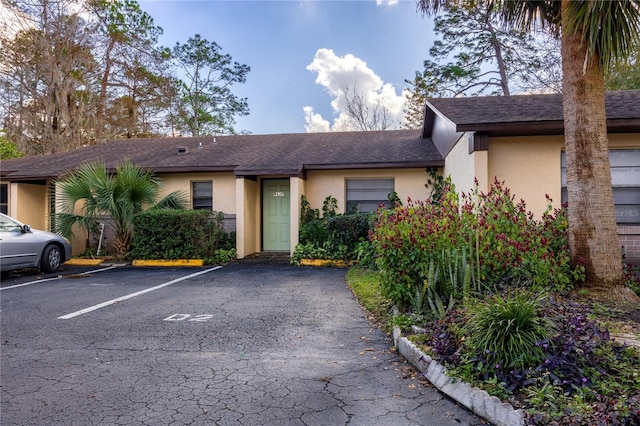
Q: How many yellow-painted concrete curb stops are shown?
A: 3